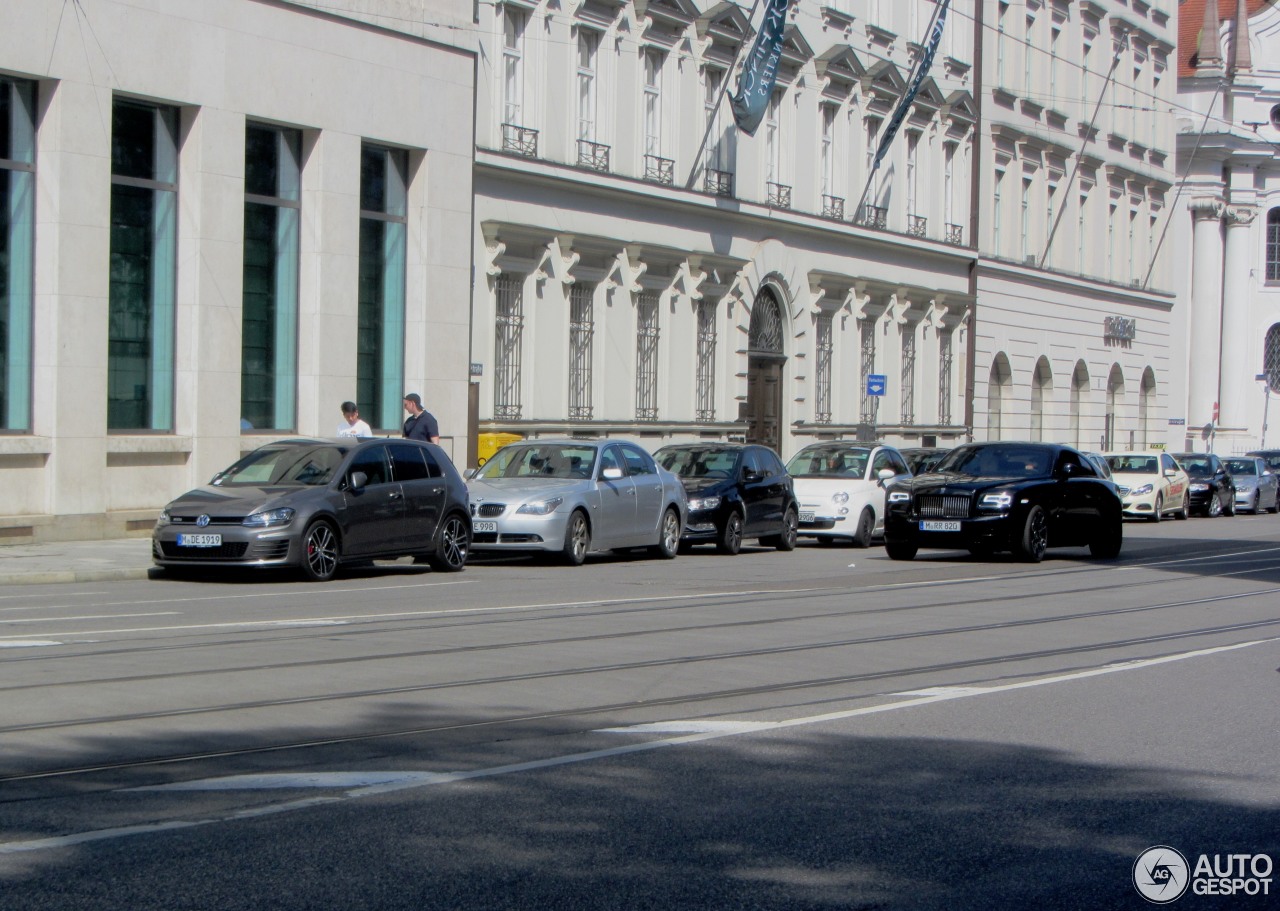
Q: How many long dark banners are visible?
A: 2